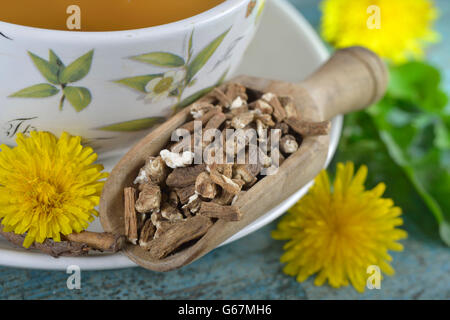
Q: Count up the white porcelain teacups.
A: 1